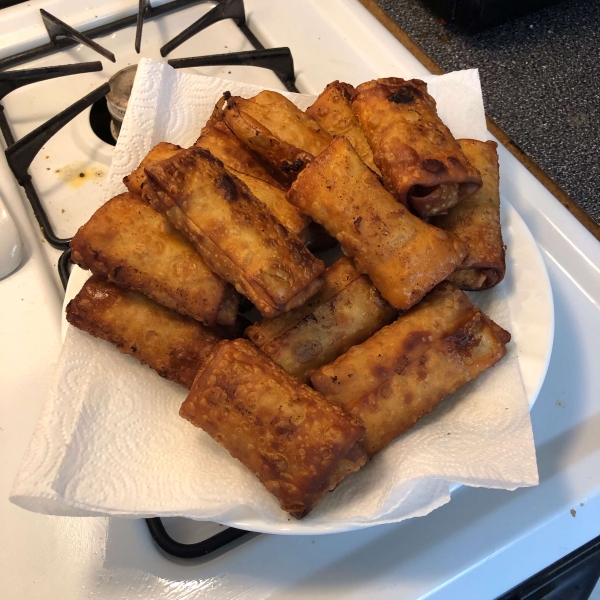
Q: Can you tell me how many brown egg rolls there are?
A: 13